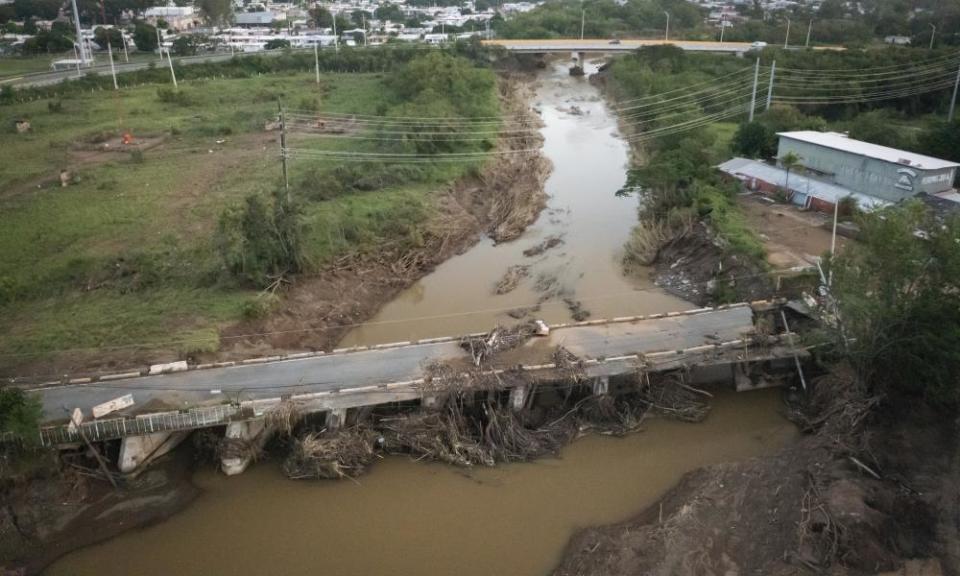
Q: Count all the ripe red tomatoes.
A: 0